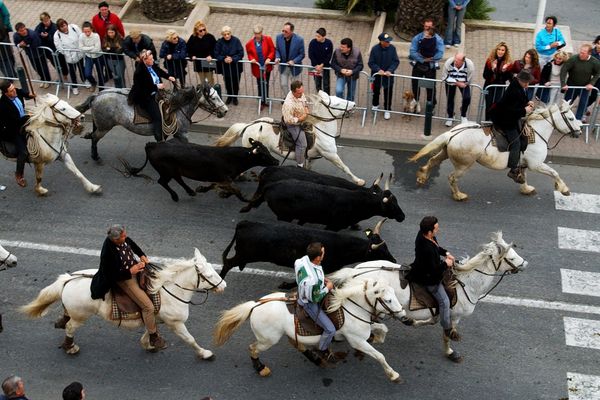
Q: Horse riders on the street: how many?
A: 7